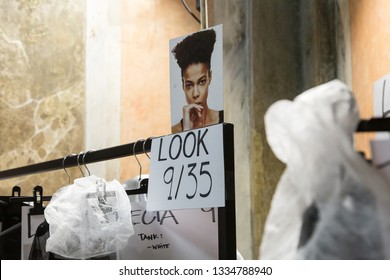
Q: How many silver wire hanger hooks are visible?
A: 5